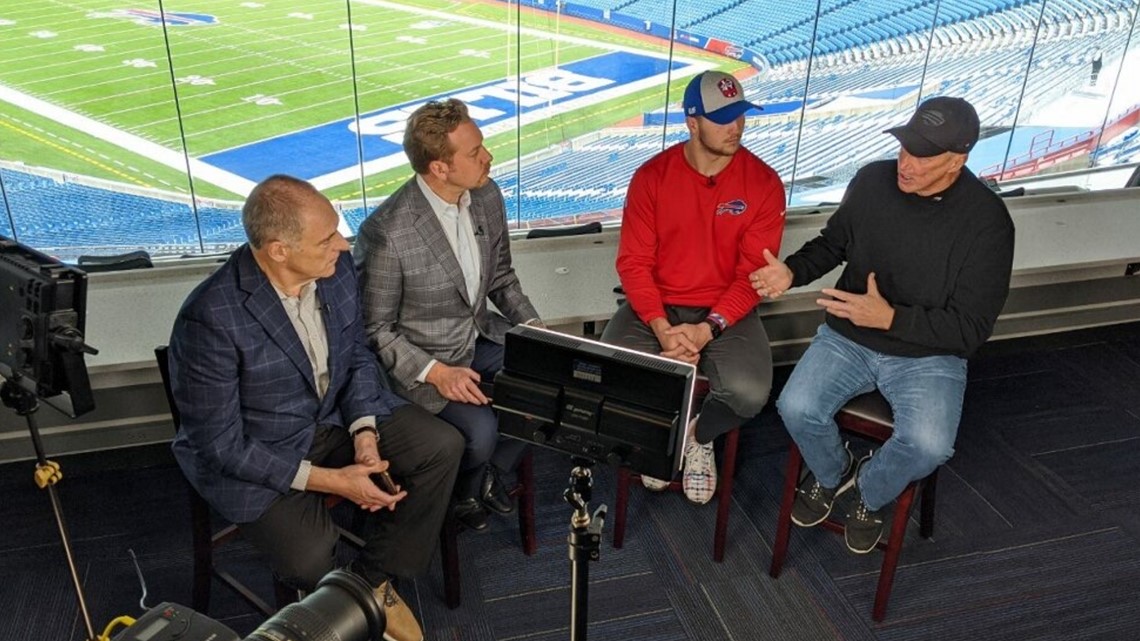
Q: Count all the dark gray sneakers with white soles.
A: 2